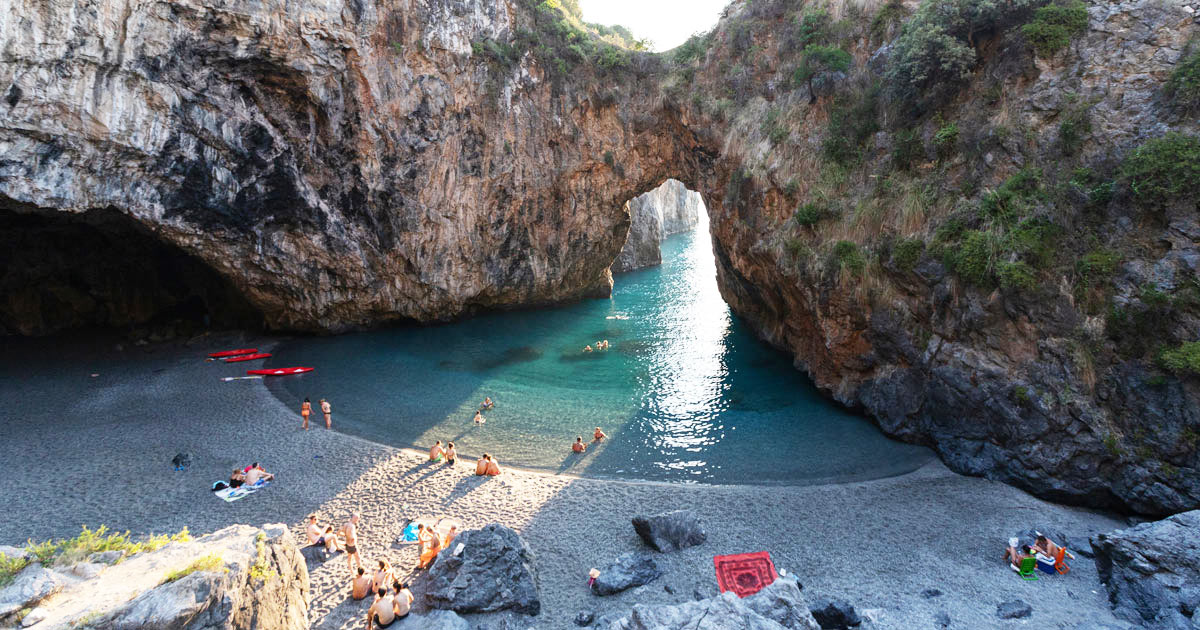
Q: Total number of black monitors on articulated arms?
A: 0